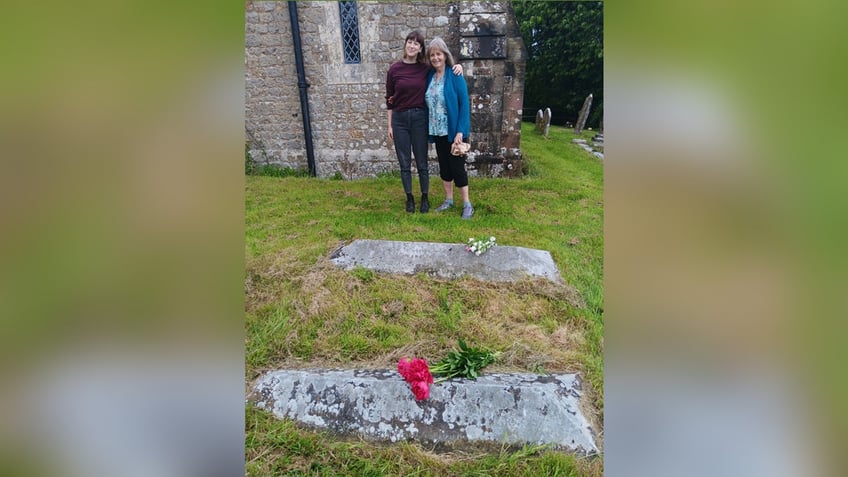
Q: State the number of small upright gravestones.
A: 3